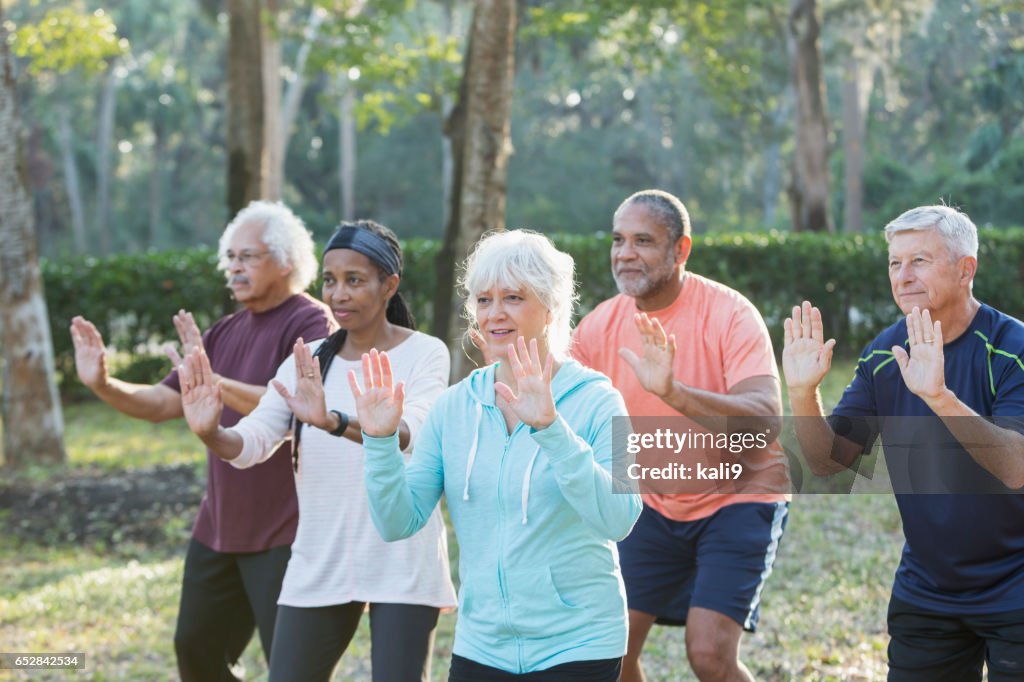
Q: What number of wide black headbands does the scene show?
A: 1